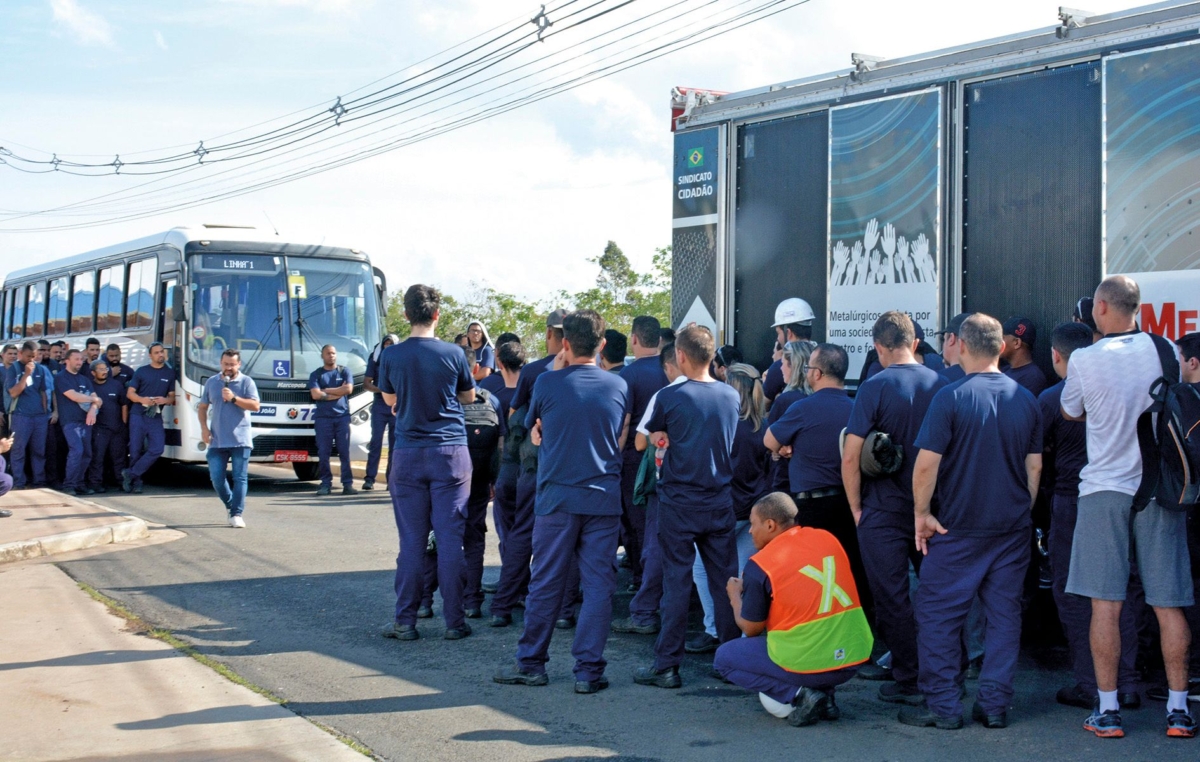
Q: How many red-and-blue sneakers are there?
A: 2